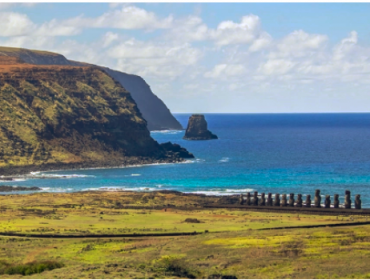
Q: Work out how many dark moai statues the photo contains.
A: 15